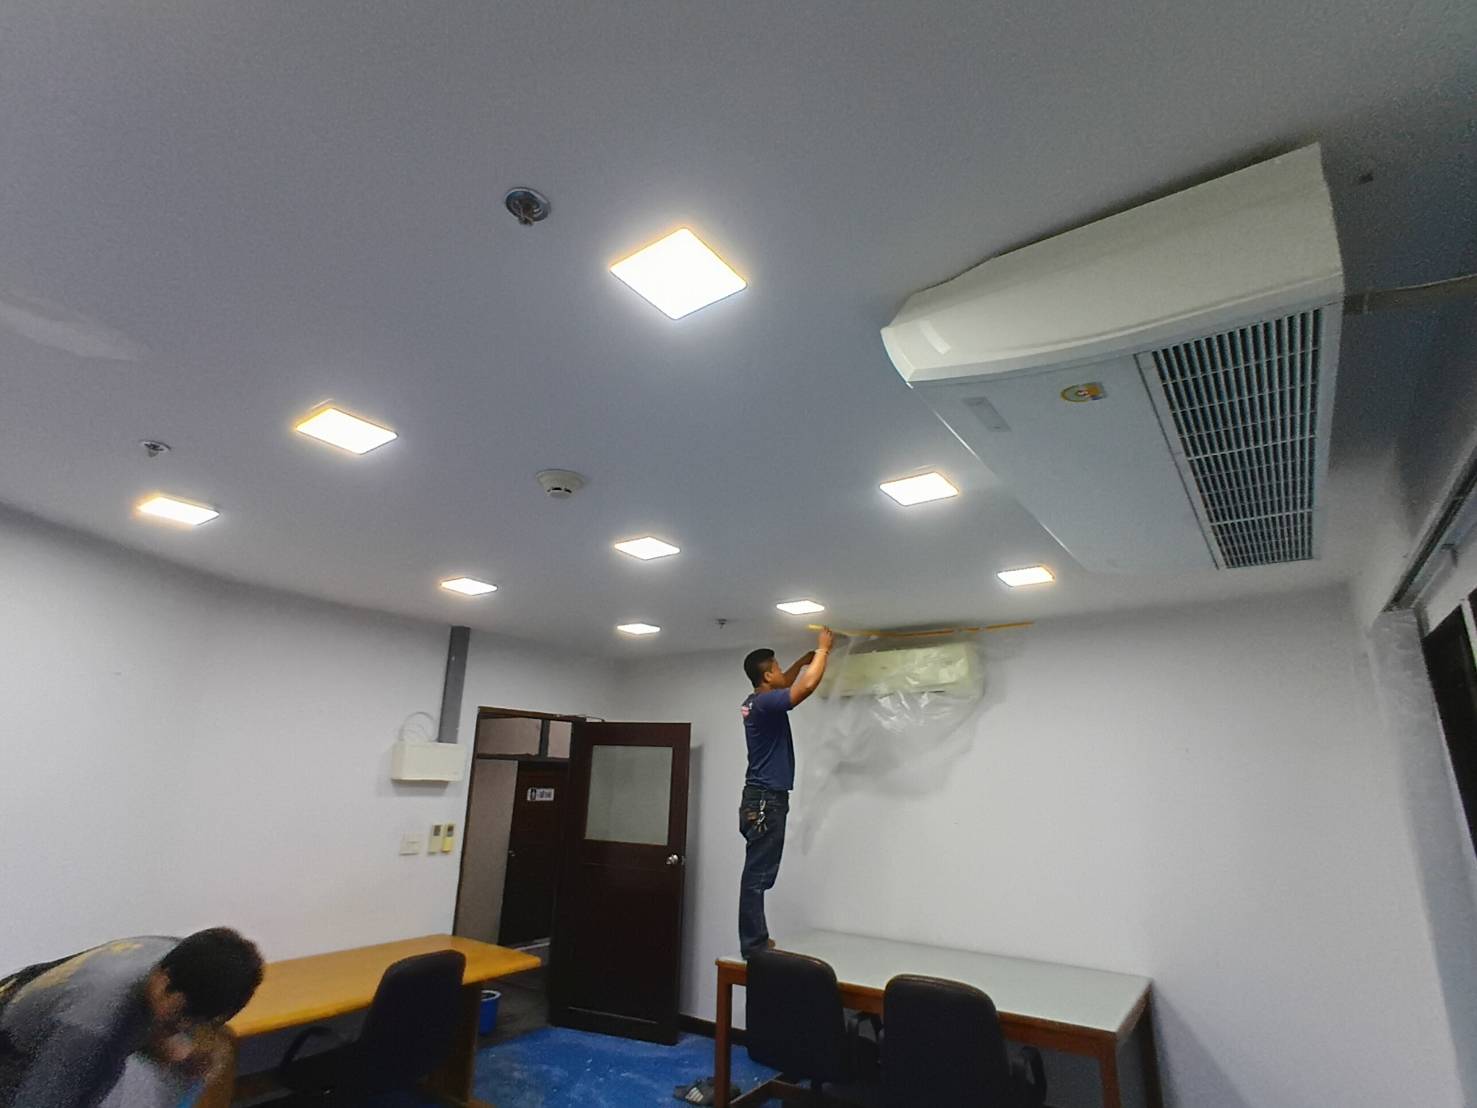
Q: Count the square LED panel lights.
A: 9